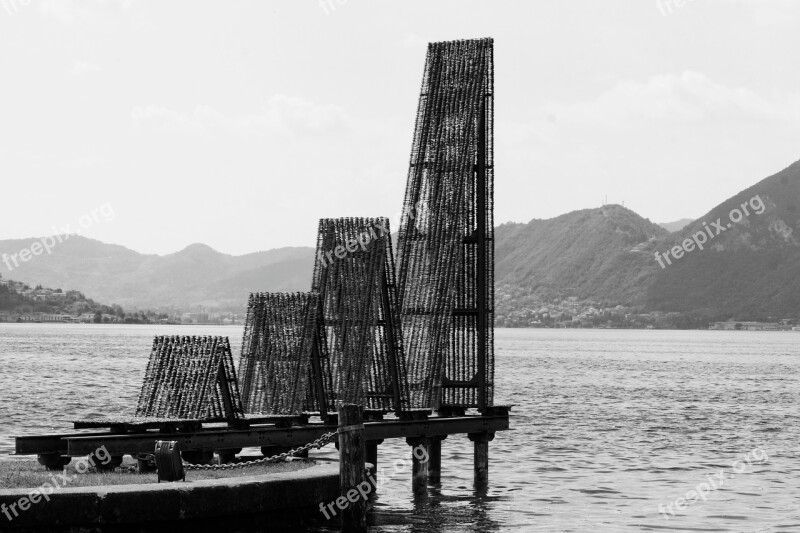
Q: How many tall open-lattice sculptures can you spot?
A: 4